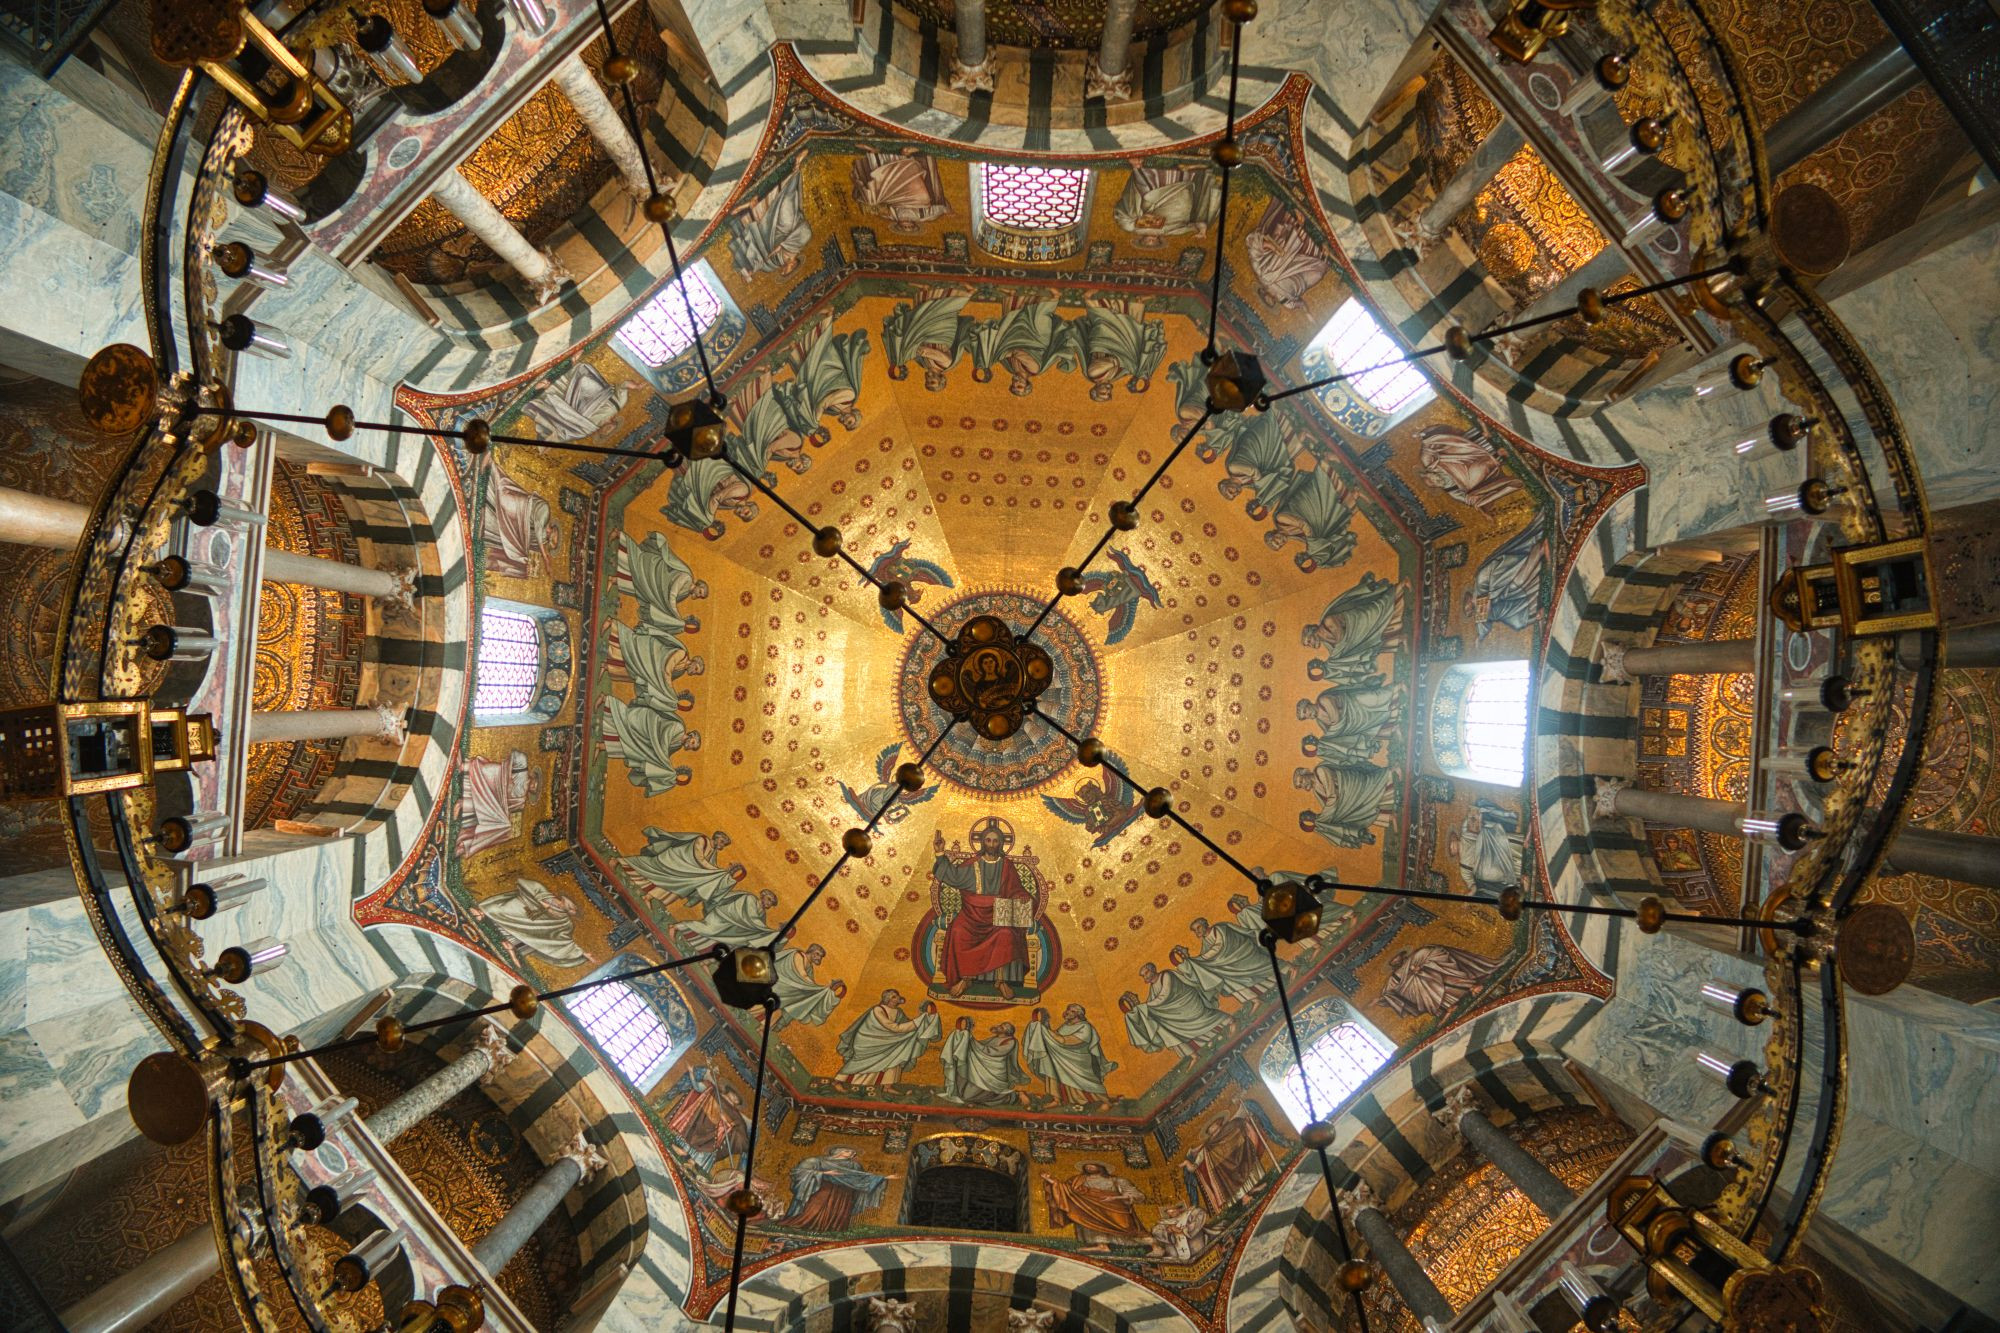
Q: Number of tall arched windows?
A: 8